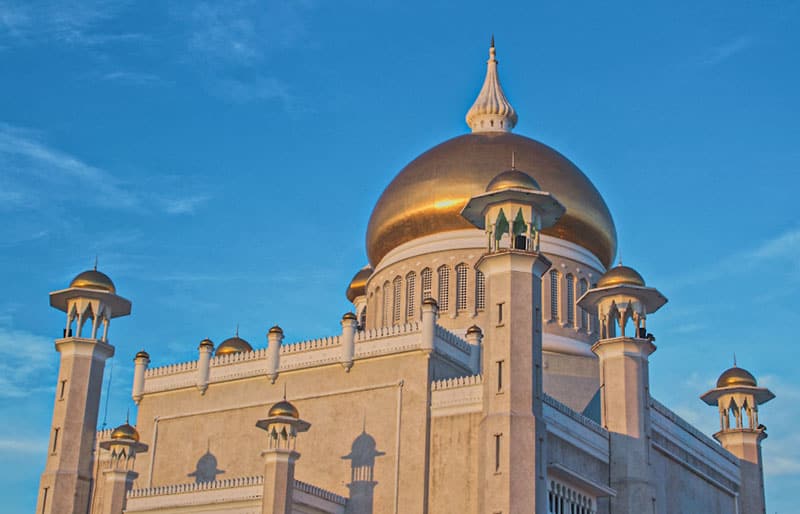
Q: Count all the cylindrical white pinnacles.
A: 6